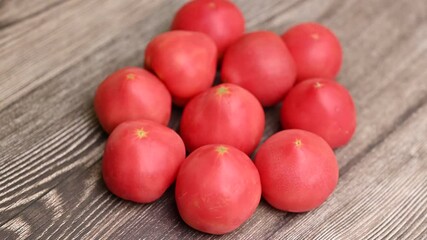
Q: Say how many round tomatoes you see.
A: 10